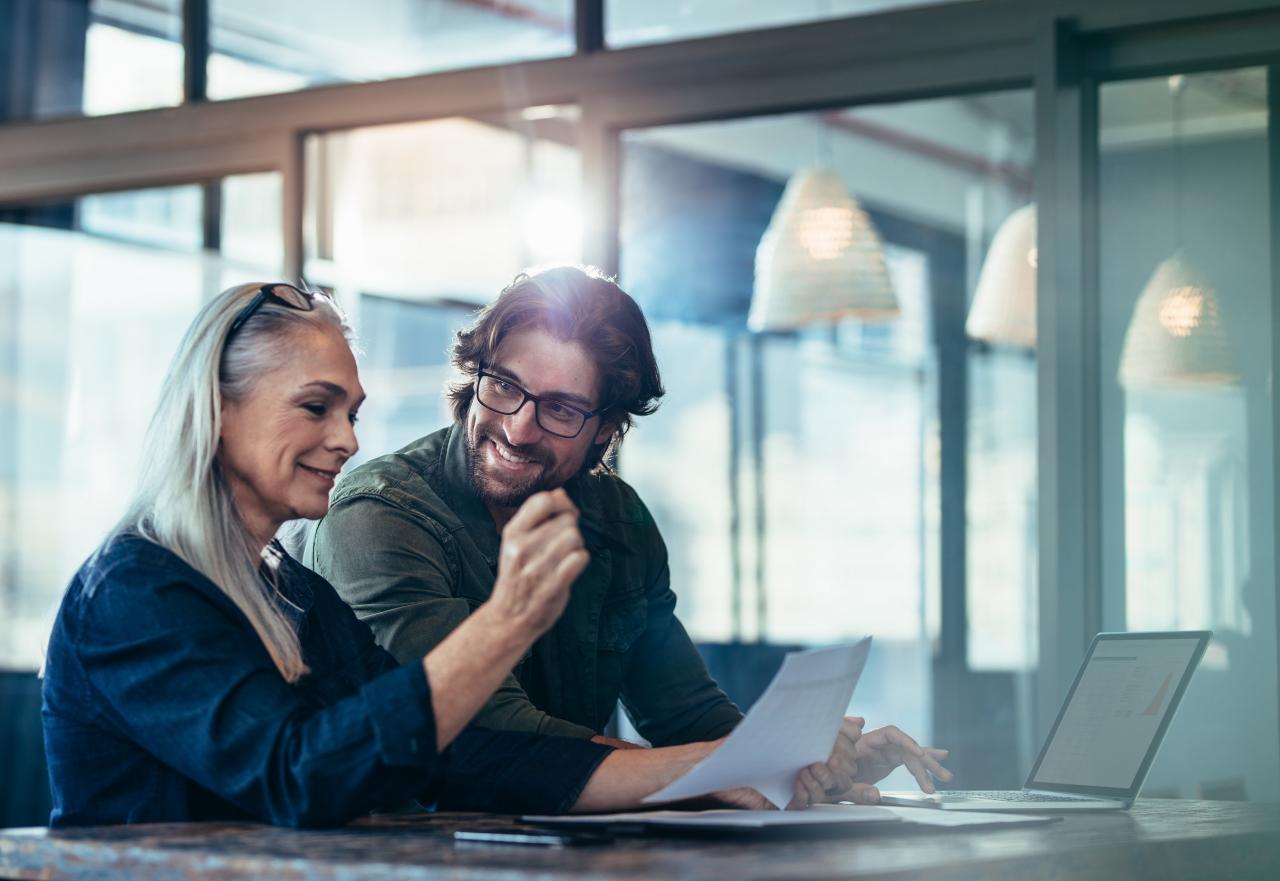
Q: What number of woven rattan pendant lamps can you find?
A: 3